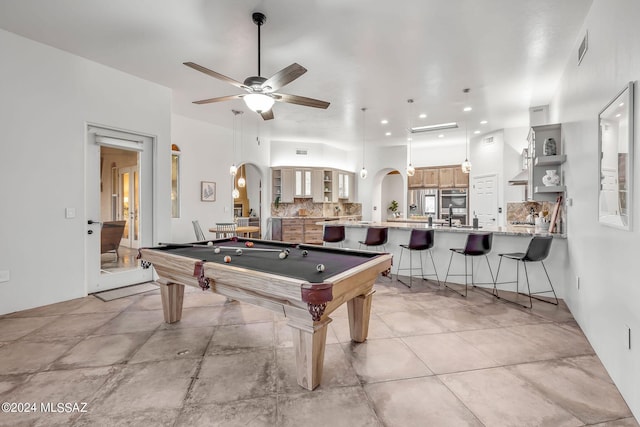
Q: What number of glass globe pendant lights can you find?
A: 6